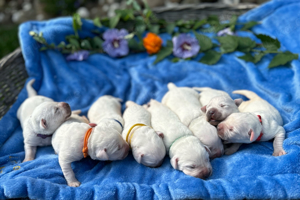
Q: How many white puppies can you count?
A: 8